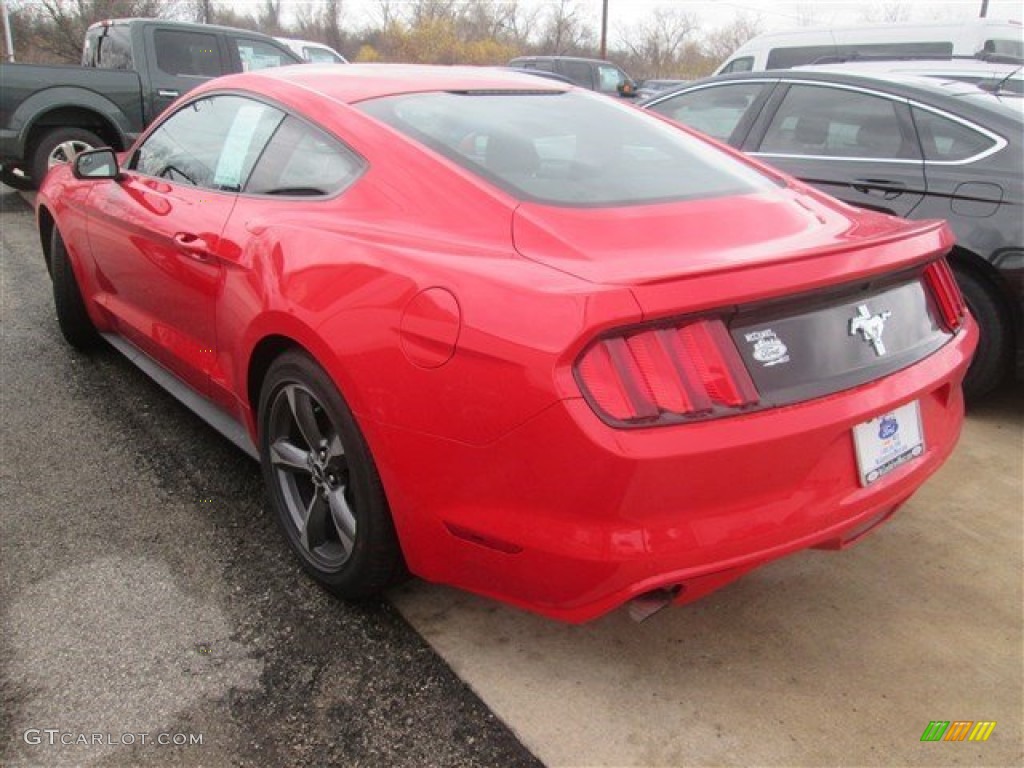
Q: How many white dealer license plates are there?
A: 1